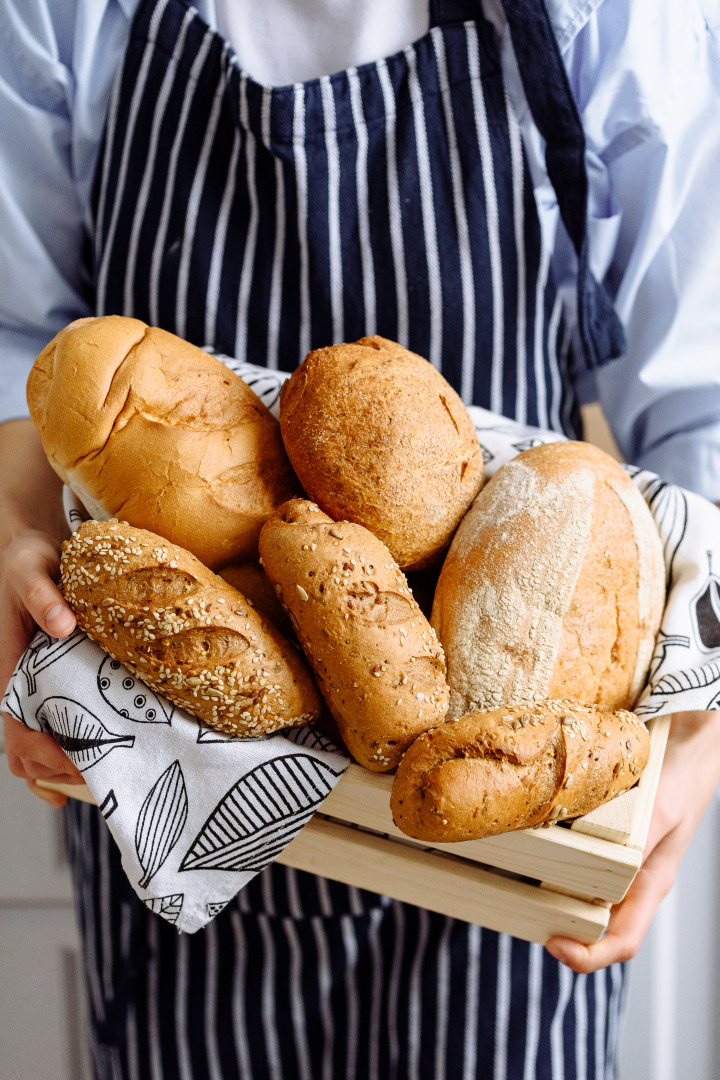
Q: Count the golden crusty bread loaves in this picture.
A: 6